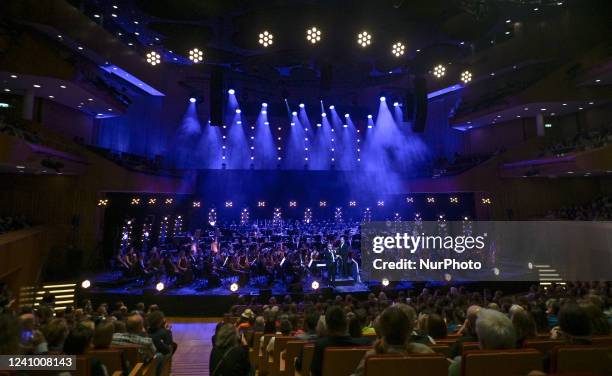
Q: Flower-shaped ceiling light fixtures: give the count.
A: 8